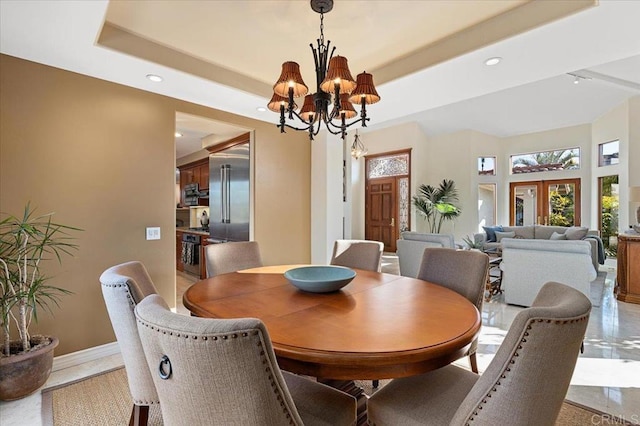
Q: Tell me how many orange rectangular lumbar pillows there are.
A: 0